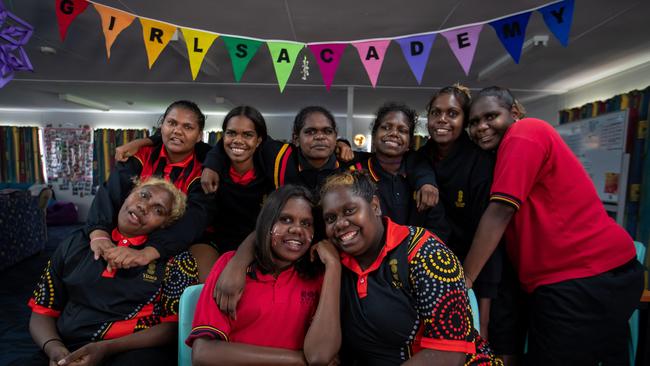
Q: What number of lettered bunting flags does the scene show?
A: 12